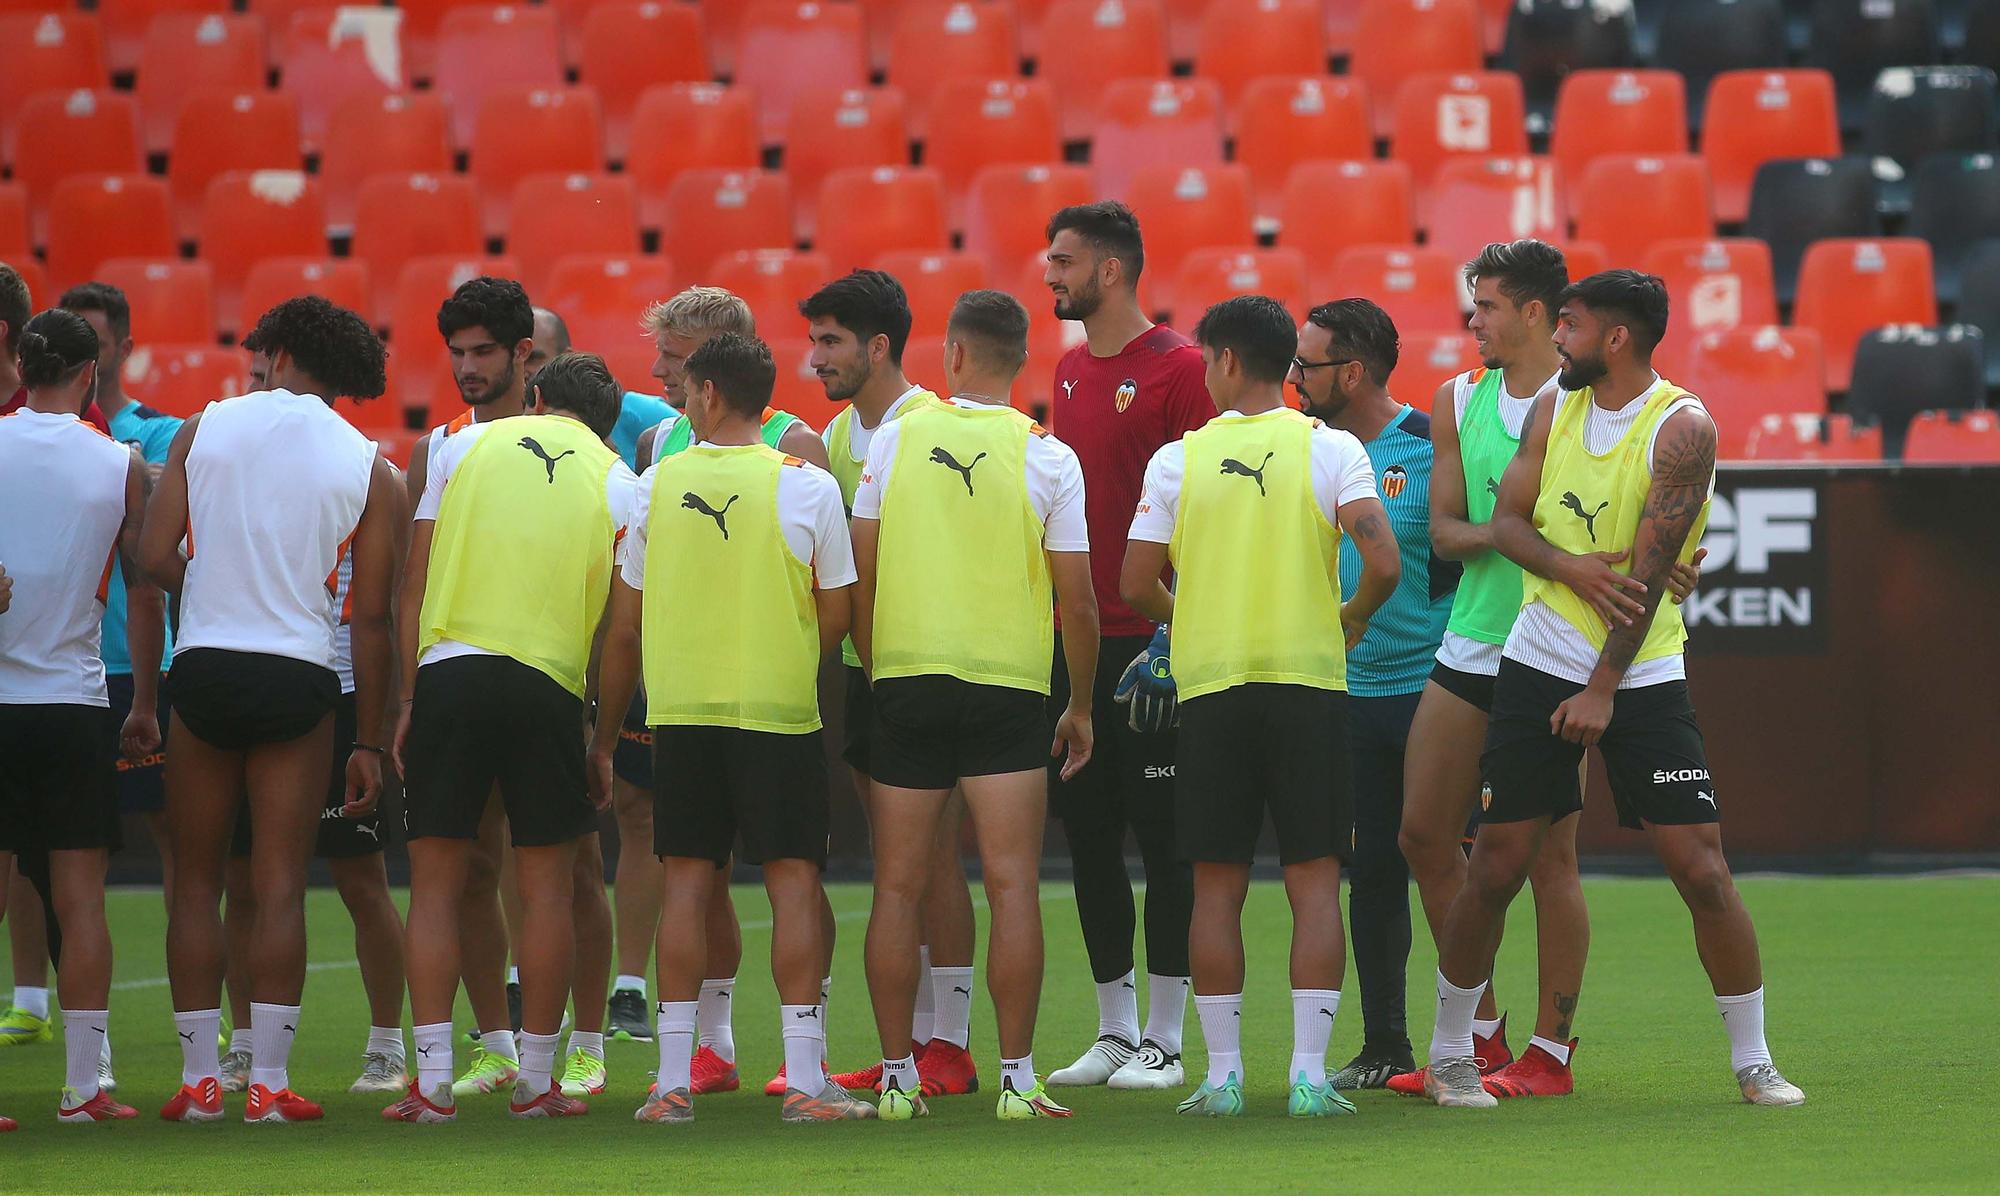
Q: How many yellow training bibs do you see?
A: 6